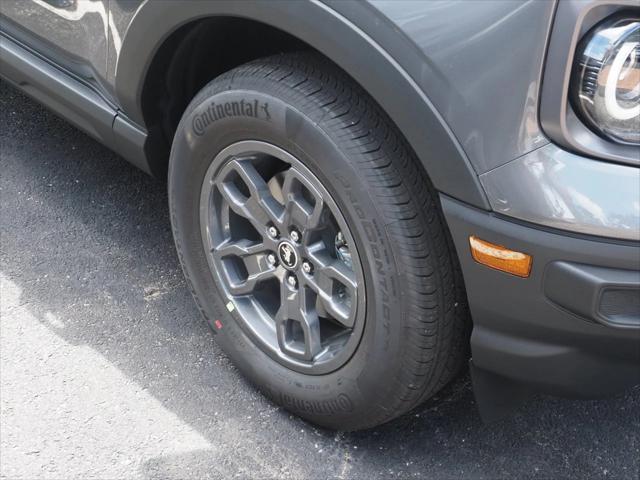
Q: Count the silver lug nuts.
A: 5